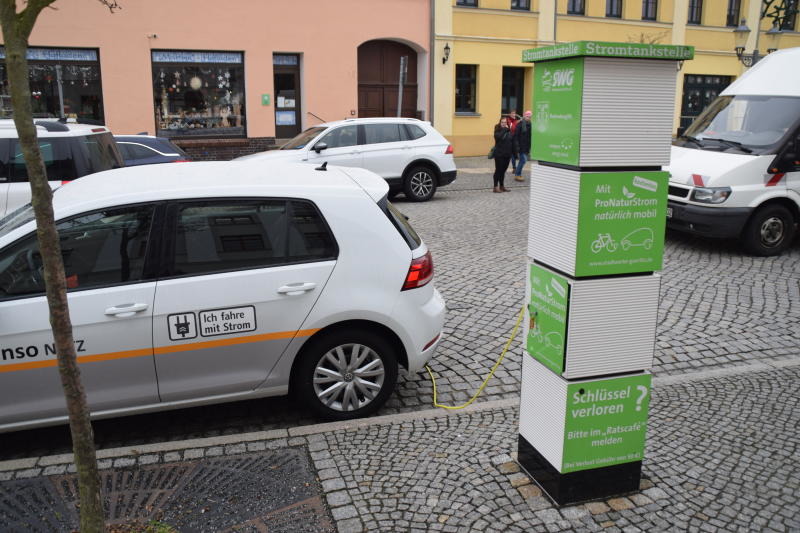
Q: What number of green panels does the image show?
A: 4